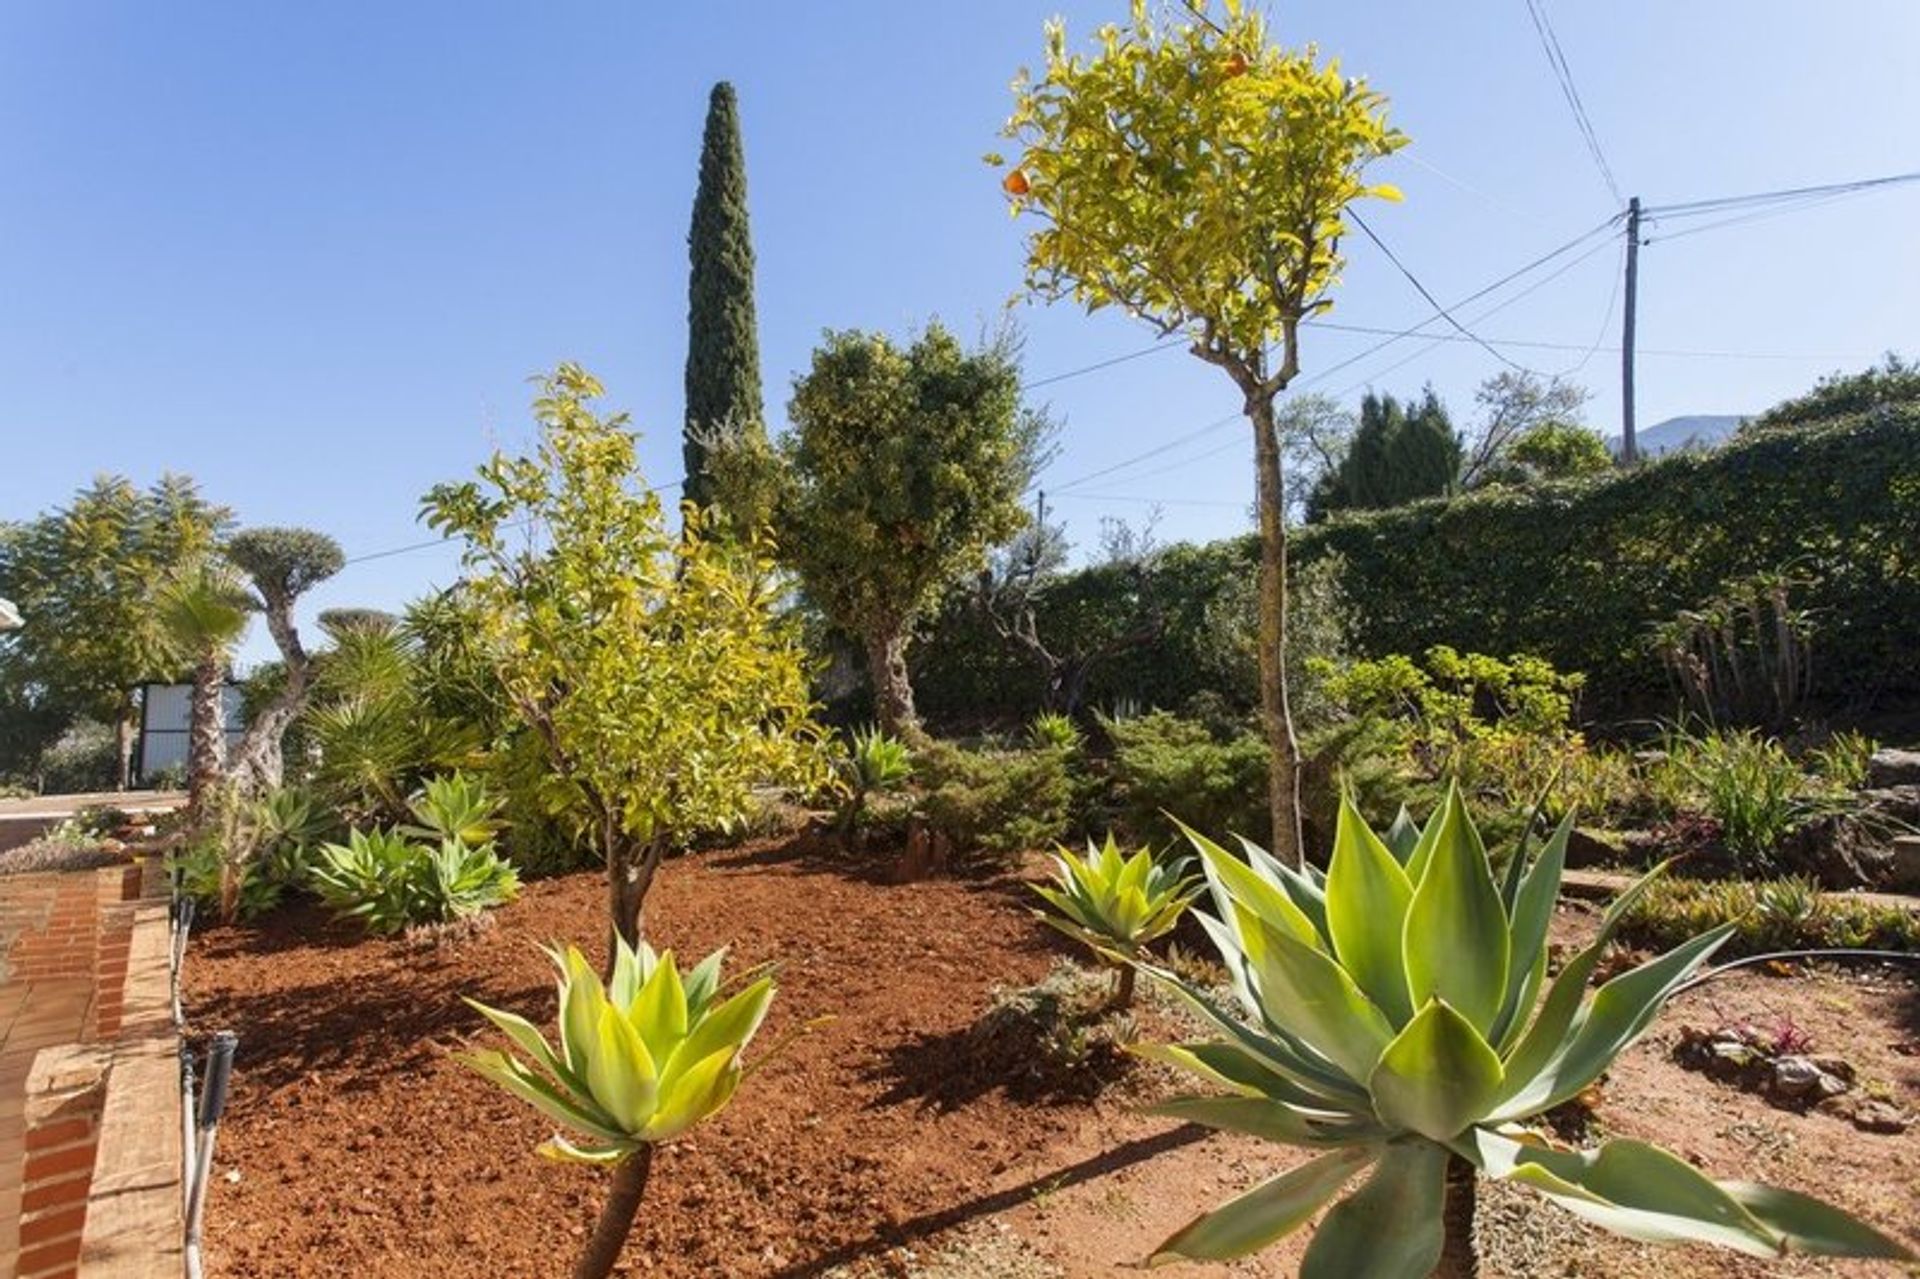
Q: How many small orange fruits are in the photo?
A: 2